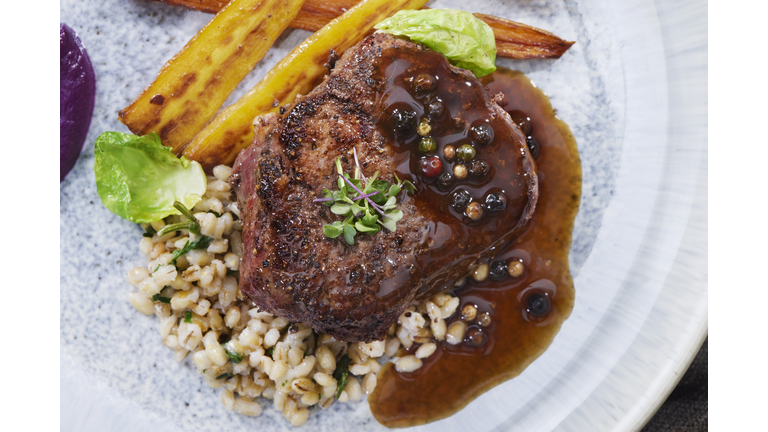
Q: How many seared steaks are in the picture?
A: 1